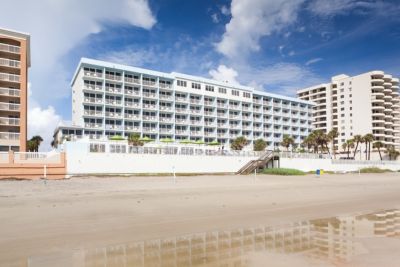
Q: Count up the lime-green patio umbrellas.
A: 6